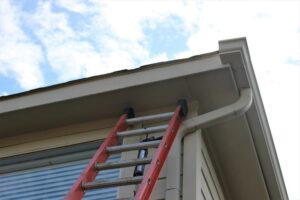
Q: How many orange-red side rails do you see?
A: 2